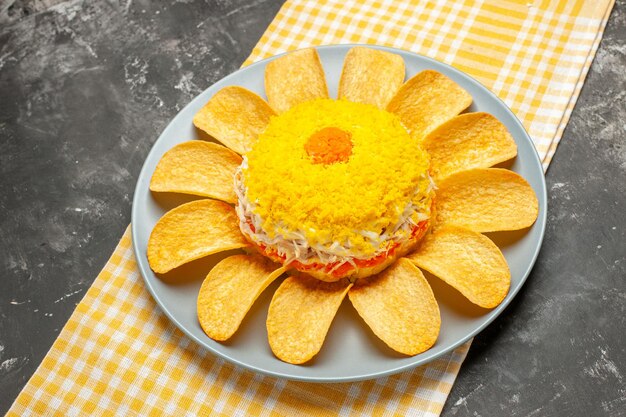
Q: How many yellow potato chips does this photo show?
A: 12